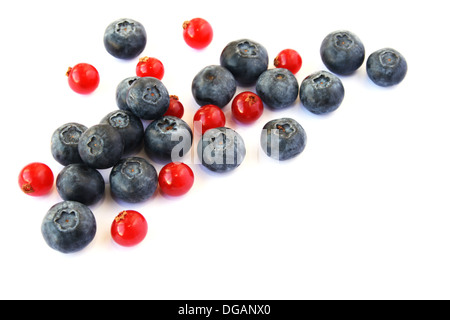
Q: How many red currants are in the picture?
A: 10